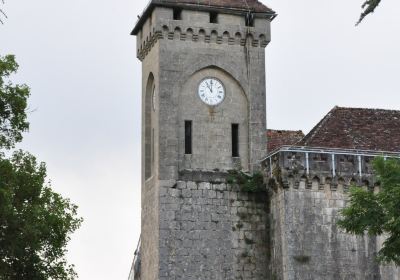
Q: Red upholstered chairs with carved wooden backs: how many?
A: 0